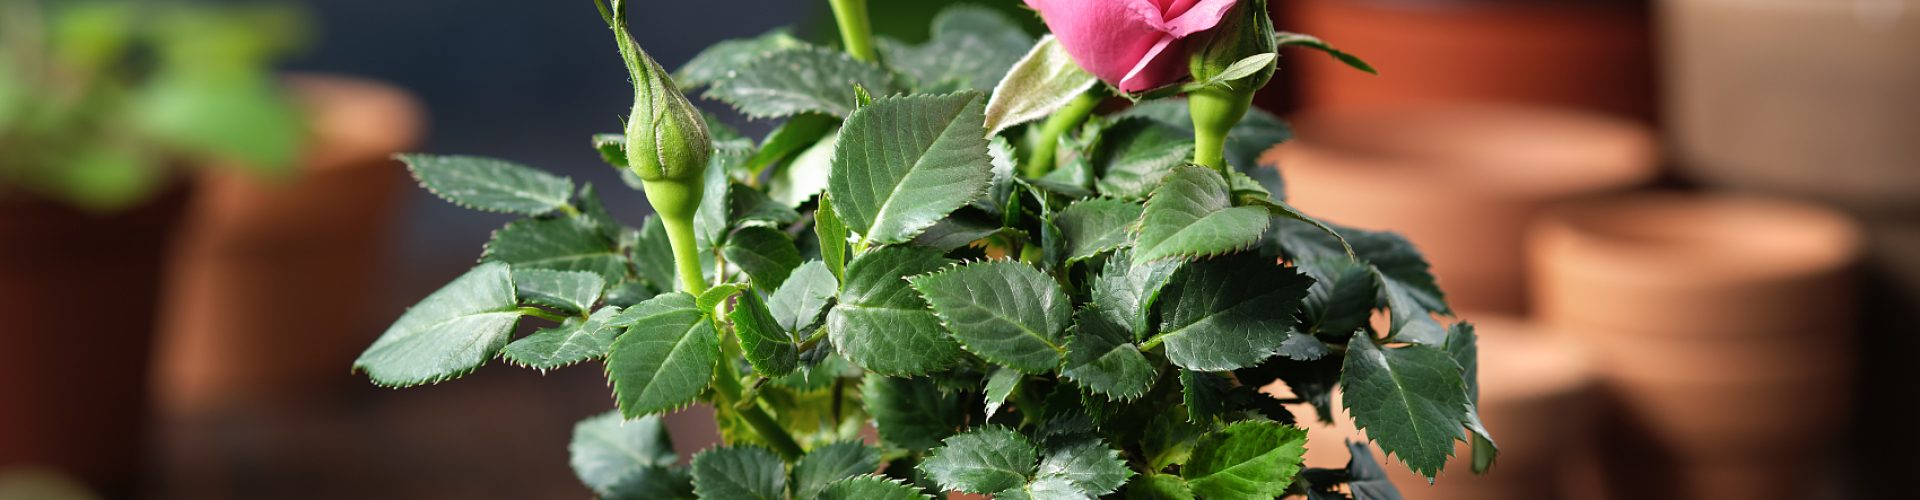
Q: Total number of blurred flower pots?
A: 7